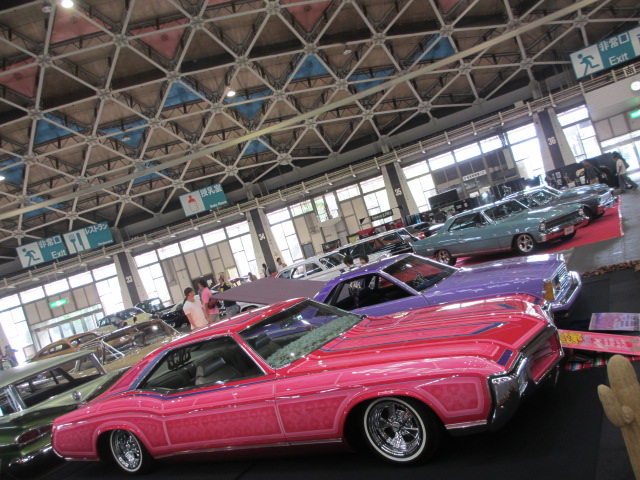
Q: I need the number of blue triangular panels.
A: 11